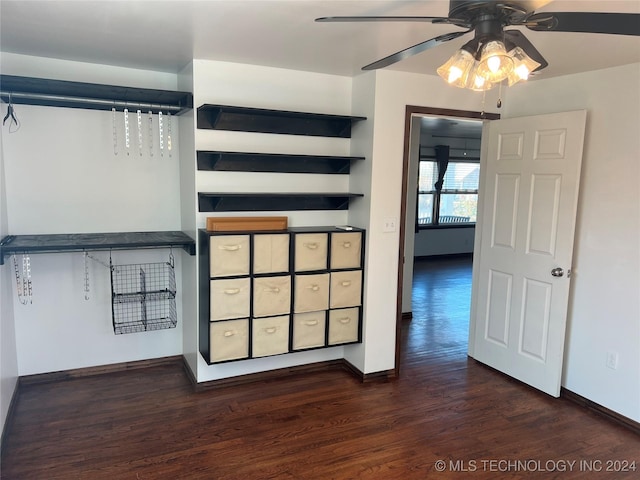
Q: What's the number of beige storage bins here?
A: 12